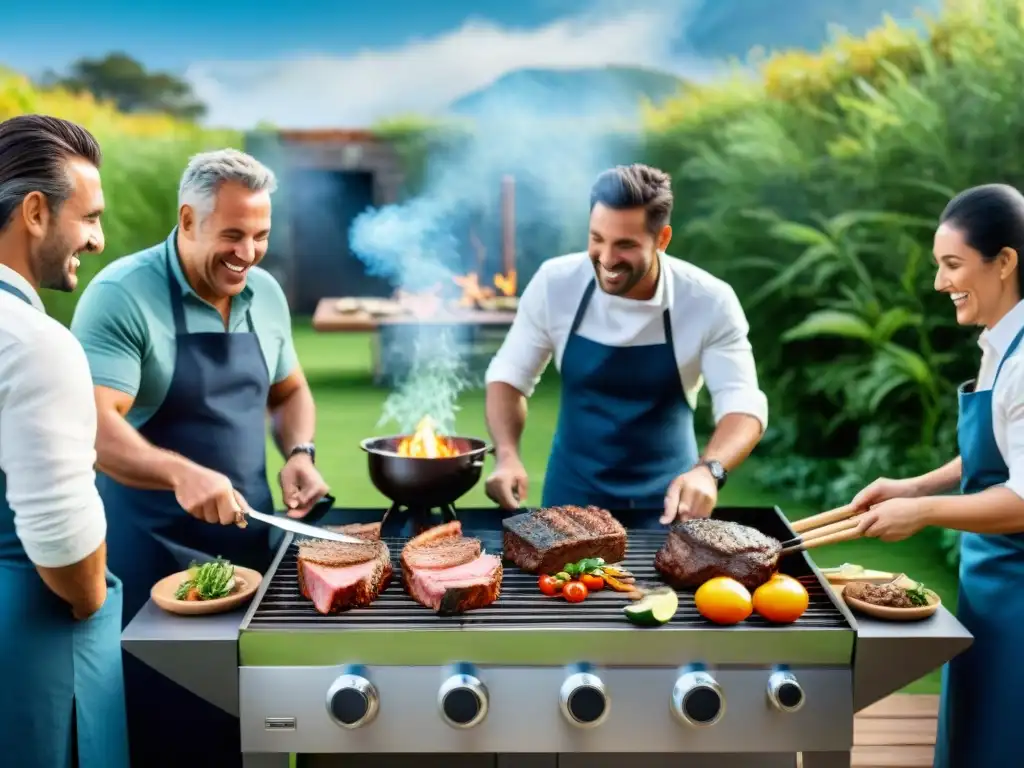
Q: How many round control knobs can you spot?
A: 5